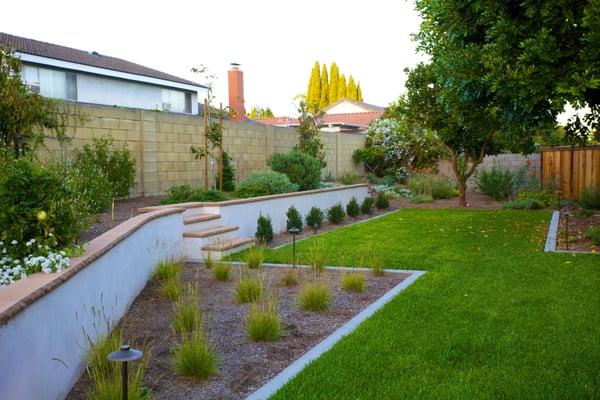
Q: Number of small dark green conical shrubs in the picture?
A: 7